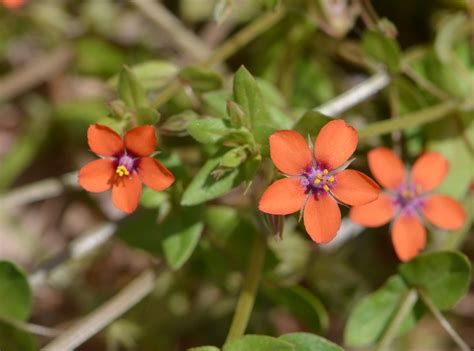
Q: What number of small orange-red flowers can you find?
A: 3